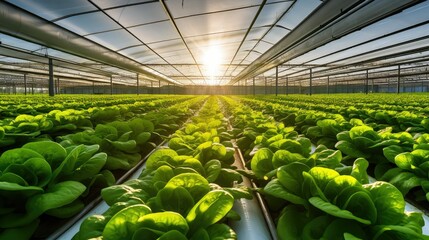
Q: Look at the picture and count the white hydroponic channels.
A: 3